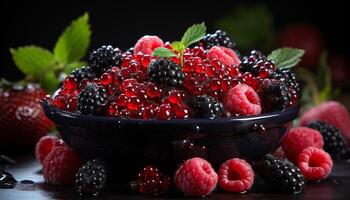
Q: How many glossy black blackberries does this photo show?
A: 12